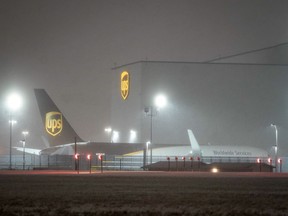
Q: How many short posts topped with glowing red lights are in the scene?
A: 11